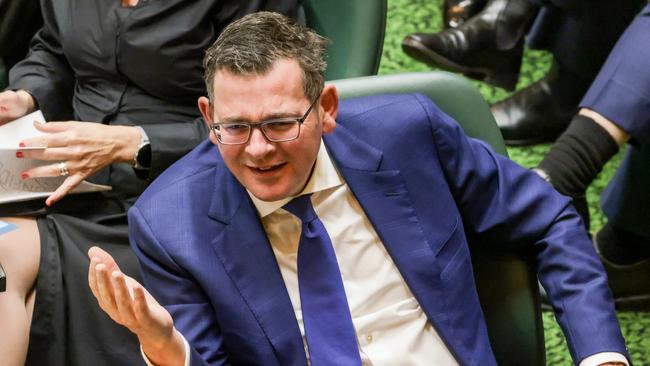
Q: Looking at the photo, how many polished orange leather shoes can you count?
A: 0